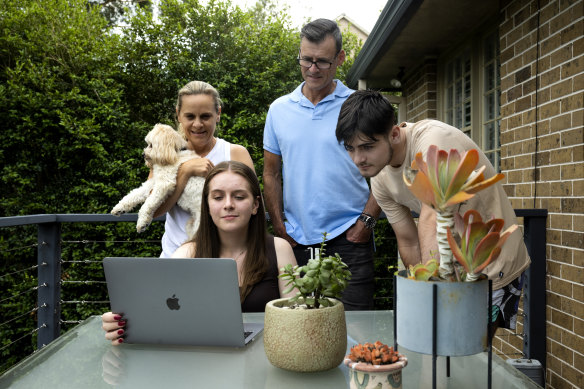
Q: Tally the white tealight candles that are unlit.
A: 0